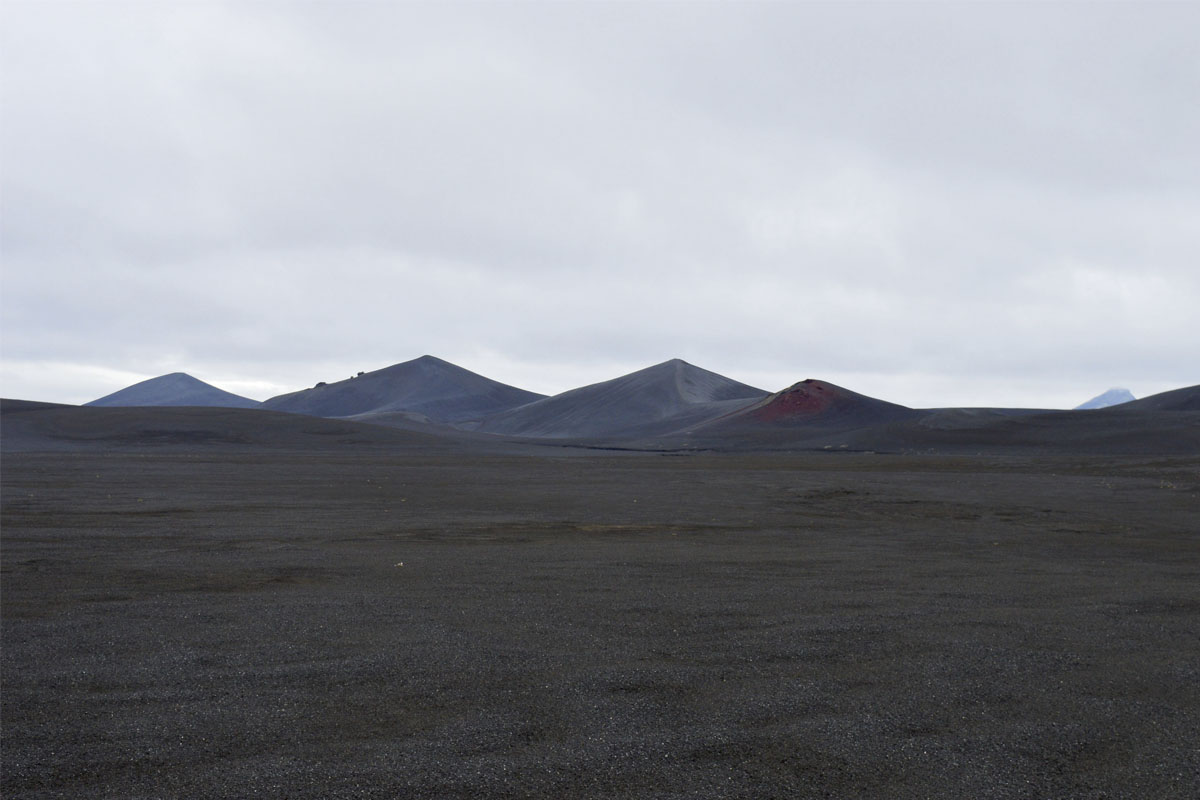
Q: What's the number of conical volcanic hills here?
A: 4